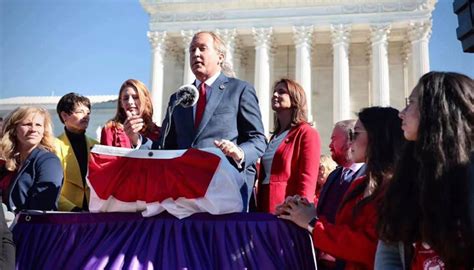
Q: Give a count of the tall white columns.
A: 8